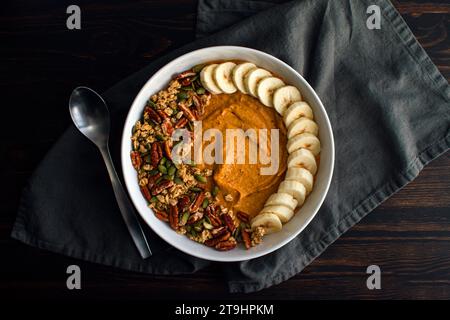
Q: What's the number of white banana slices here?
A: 15